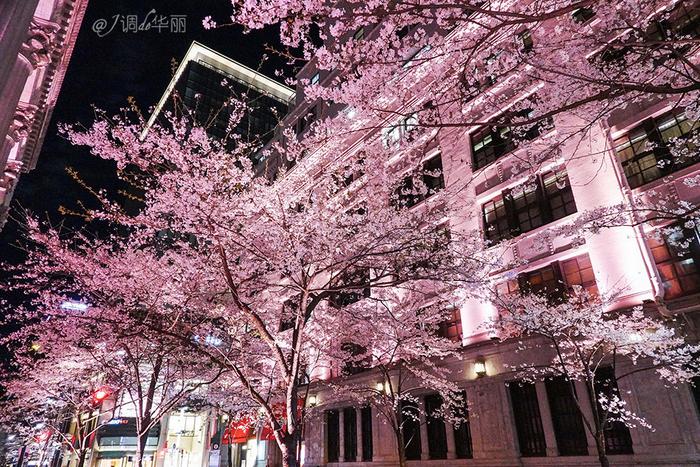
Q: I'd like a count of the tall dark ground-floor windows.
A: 9